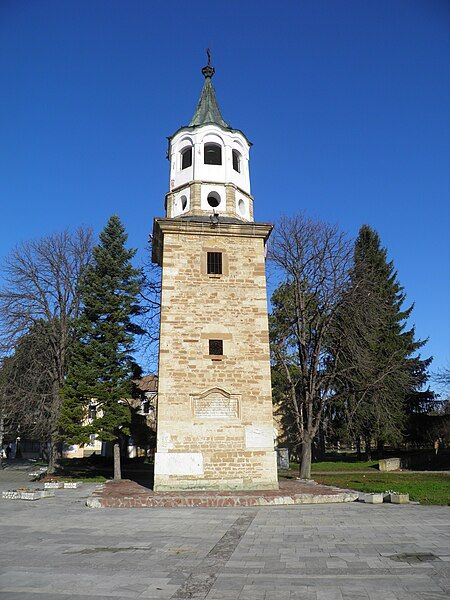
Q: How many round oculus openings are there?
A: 3